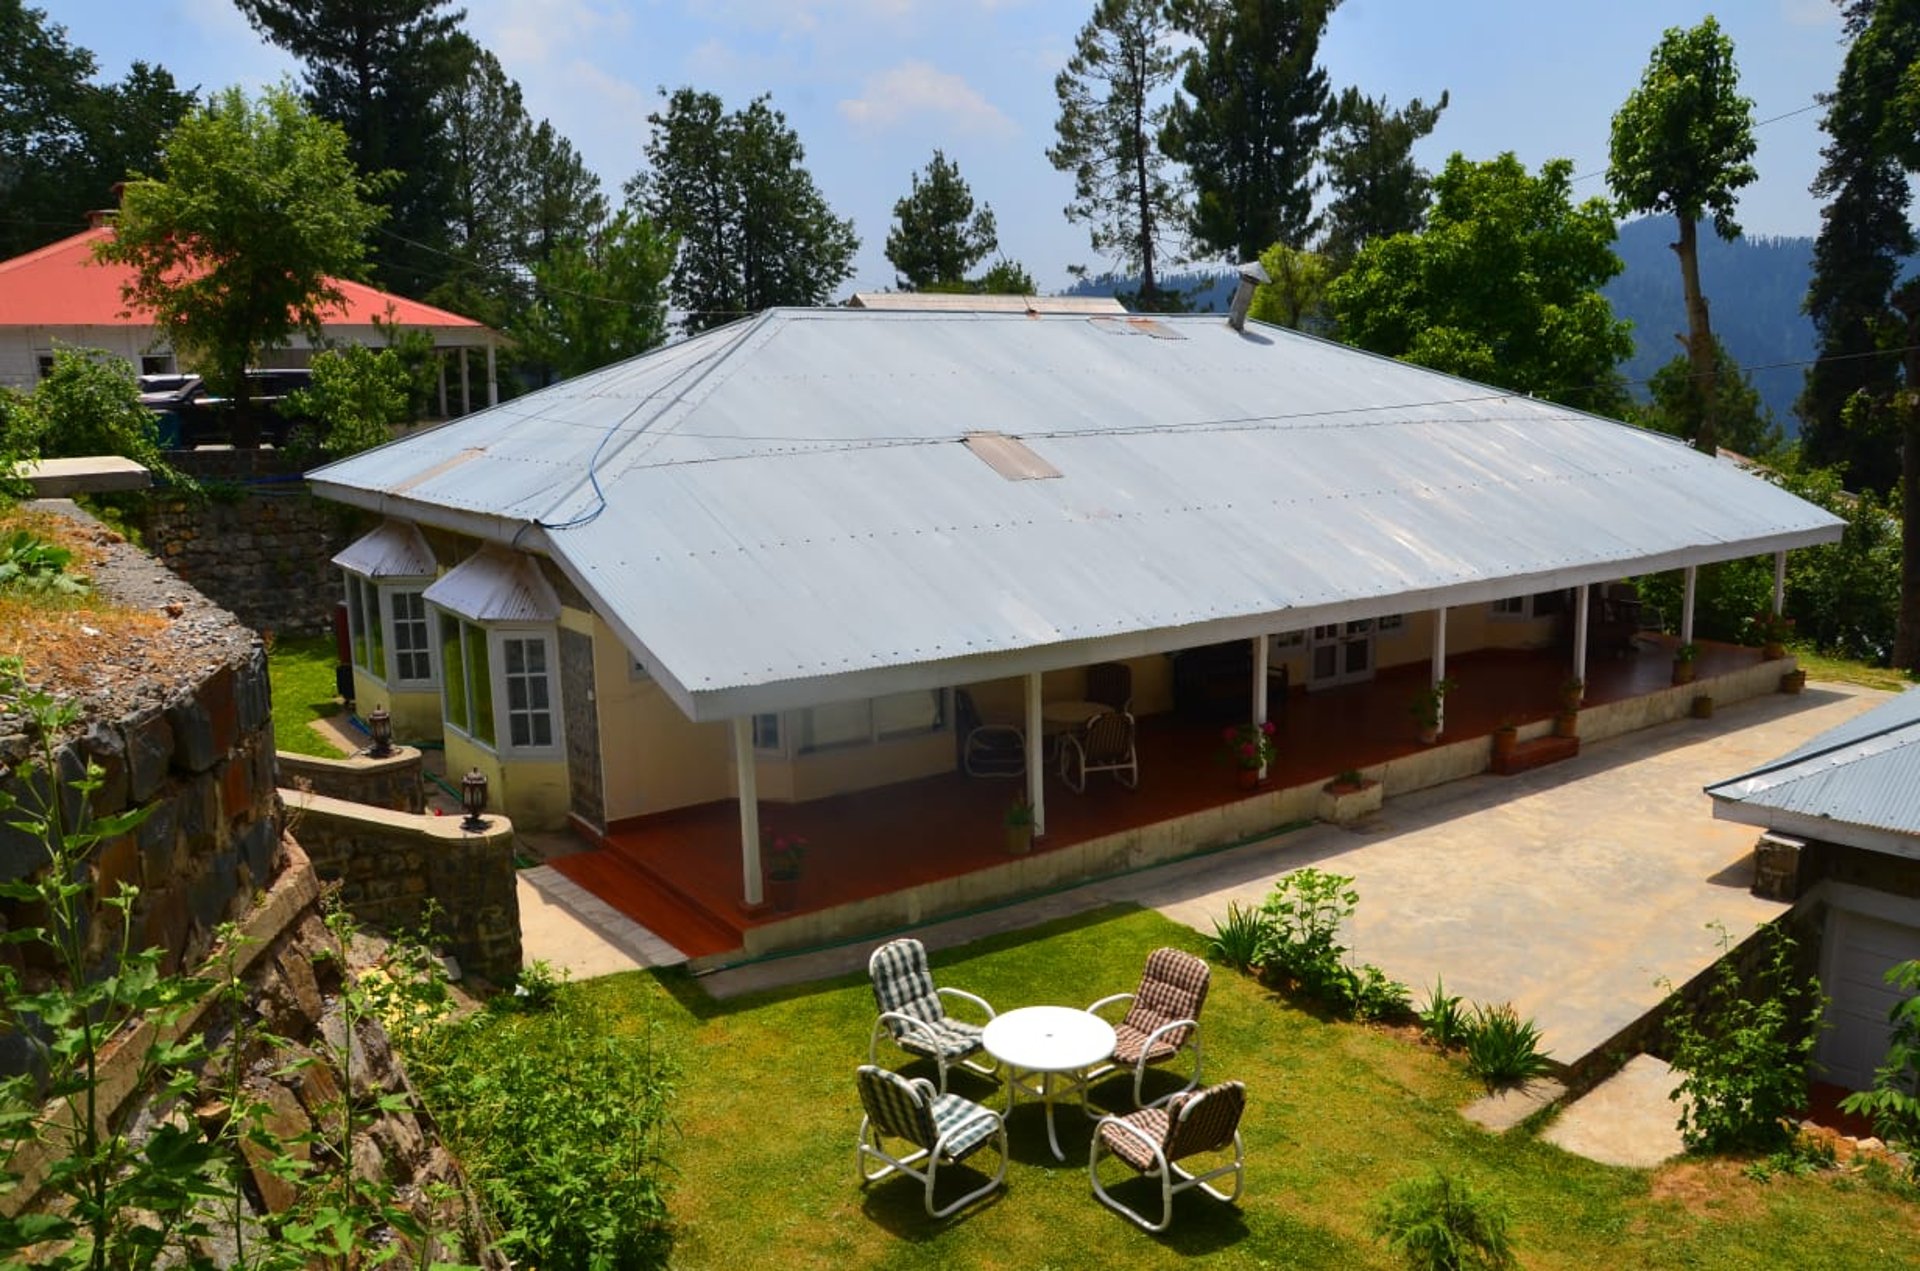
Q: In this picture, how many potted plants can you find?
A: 12